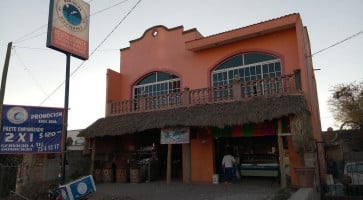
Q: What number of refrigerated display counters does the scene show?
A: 1